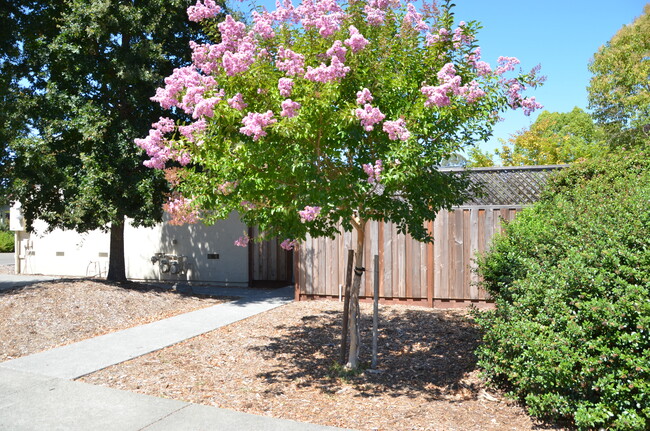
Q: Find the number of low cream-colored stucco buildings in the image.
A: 1